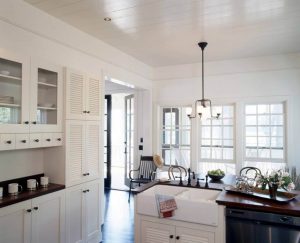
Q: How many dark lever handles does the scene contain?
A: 2